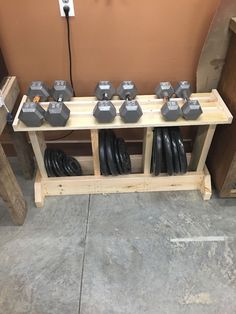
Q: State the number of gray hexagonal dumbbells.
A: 6